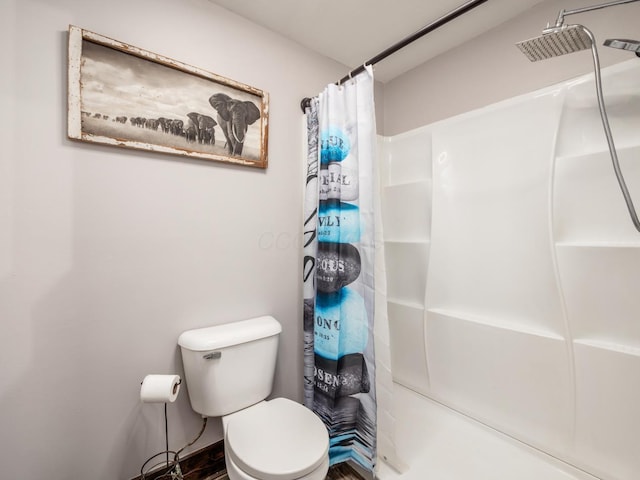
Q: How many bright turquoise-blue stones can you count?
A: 3